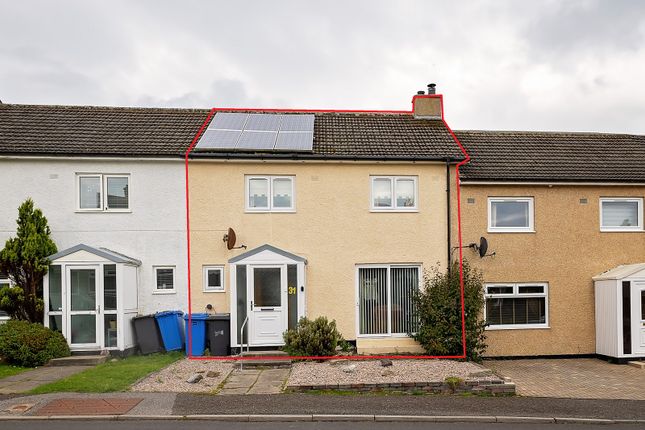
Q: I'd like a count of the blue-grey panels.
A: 6